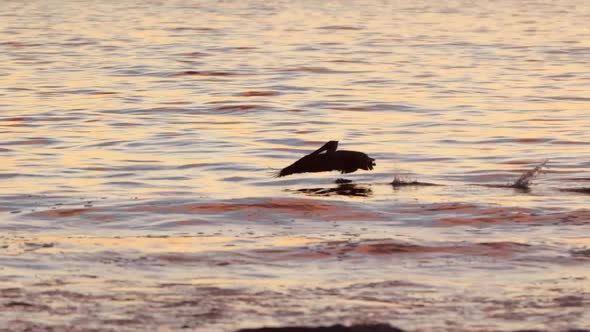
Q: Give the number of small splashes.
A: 2